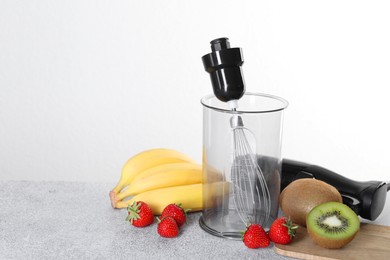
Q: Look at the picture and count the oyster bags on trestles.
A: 0